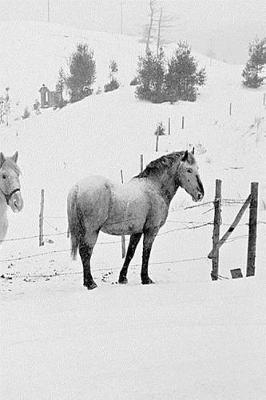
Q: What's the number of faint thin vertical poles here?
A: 2